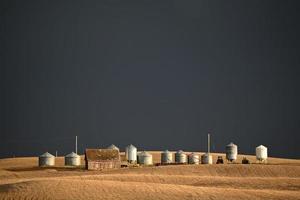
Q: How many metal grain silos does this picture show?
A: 11